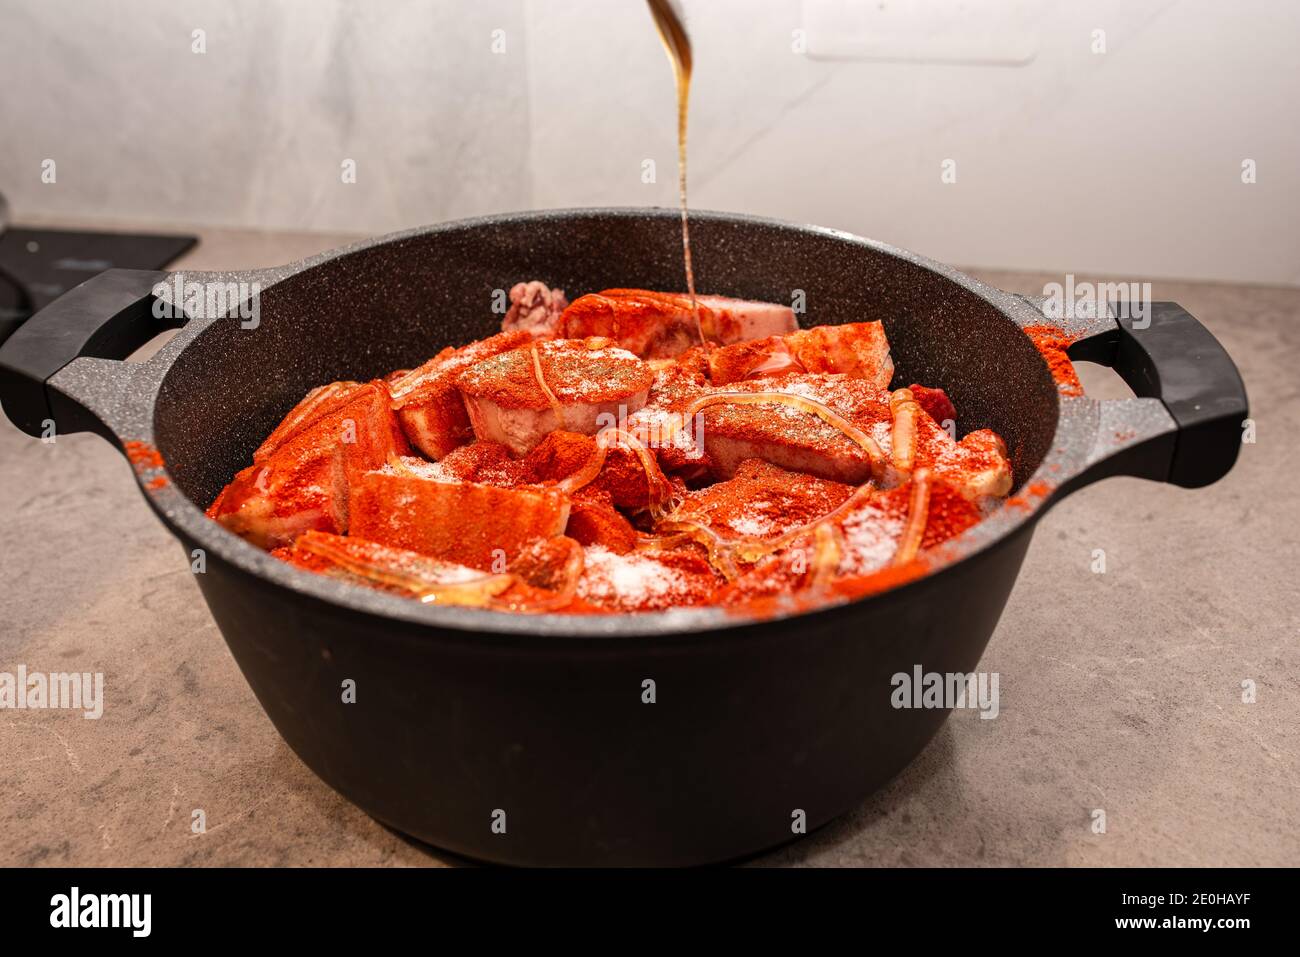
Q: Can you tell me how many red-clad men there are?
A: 0